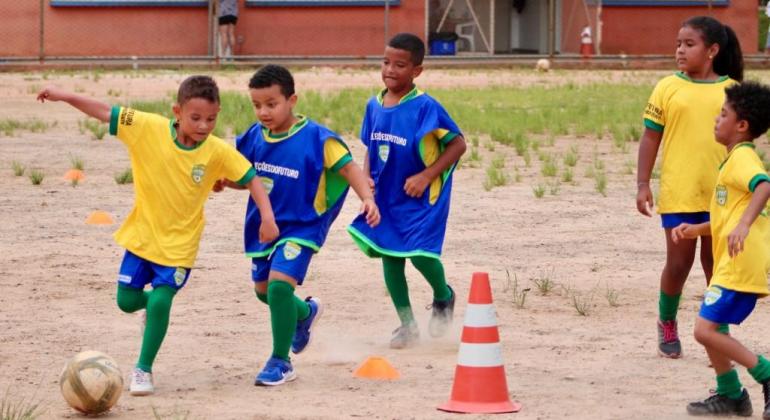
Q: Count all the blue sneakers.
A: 2